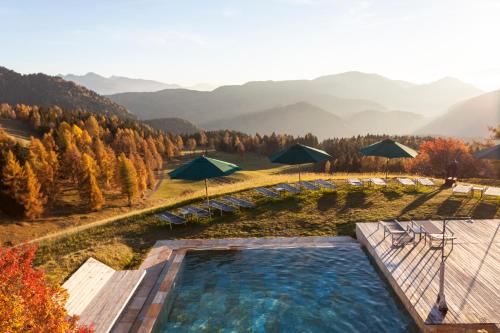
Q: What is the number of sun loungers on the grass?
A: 14